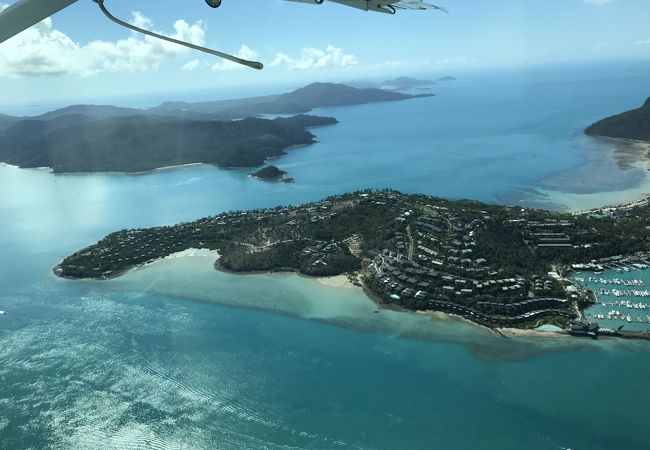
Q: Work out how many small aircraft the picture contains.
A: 1